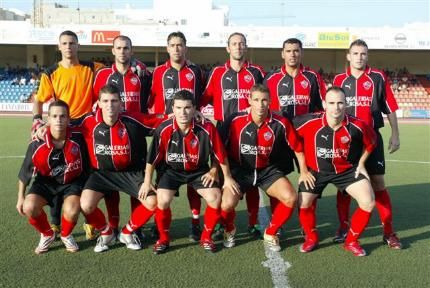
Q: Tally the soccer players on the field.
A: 11